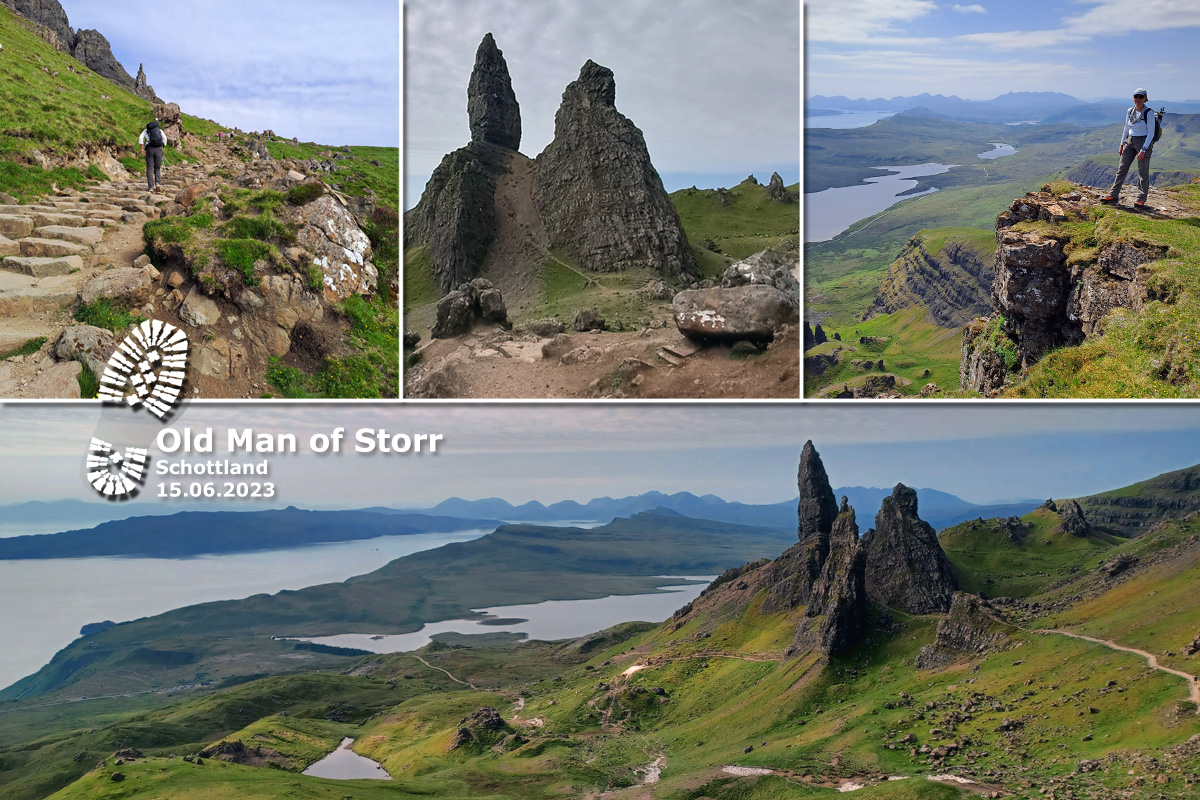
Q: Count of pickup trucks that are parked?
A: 0